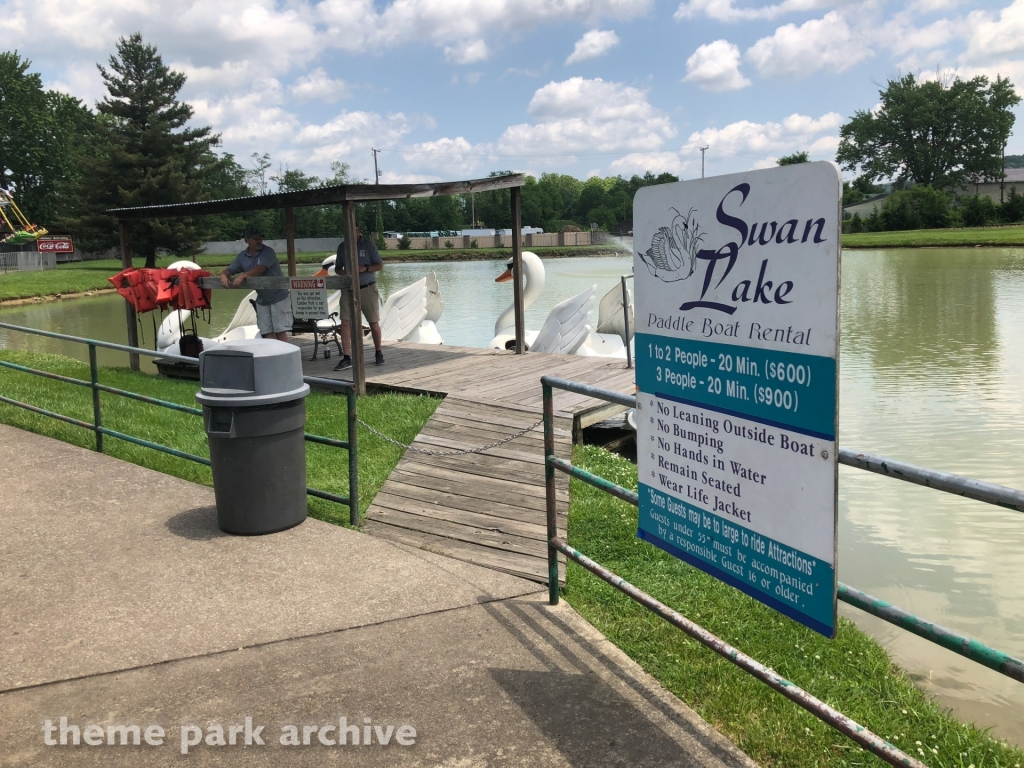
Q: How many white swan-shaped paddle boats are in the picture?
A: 3